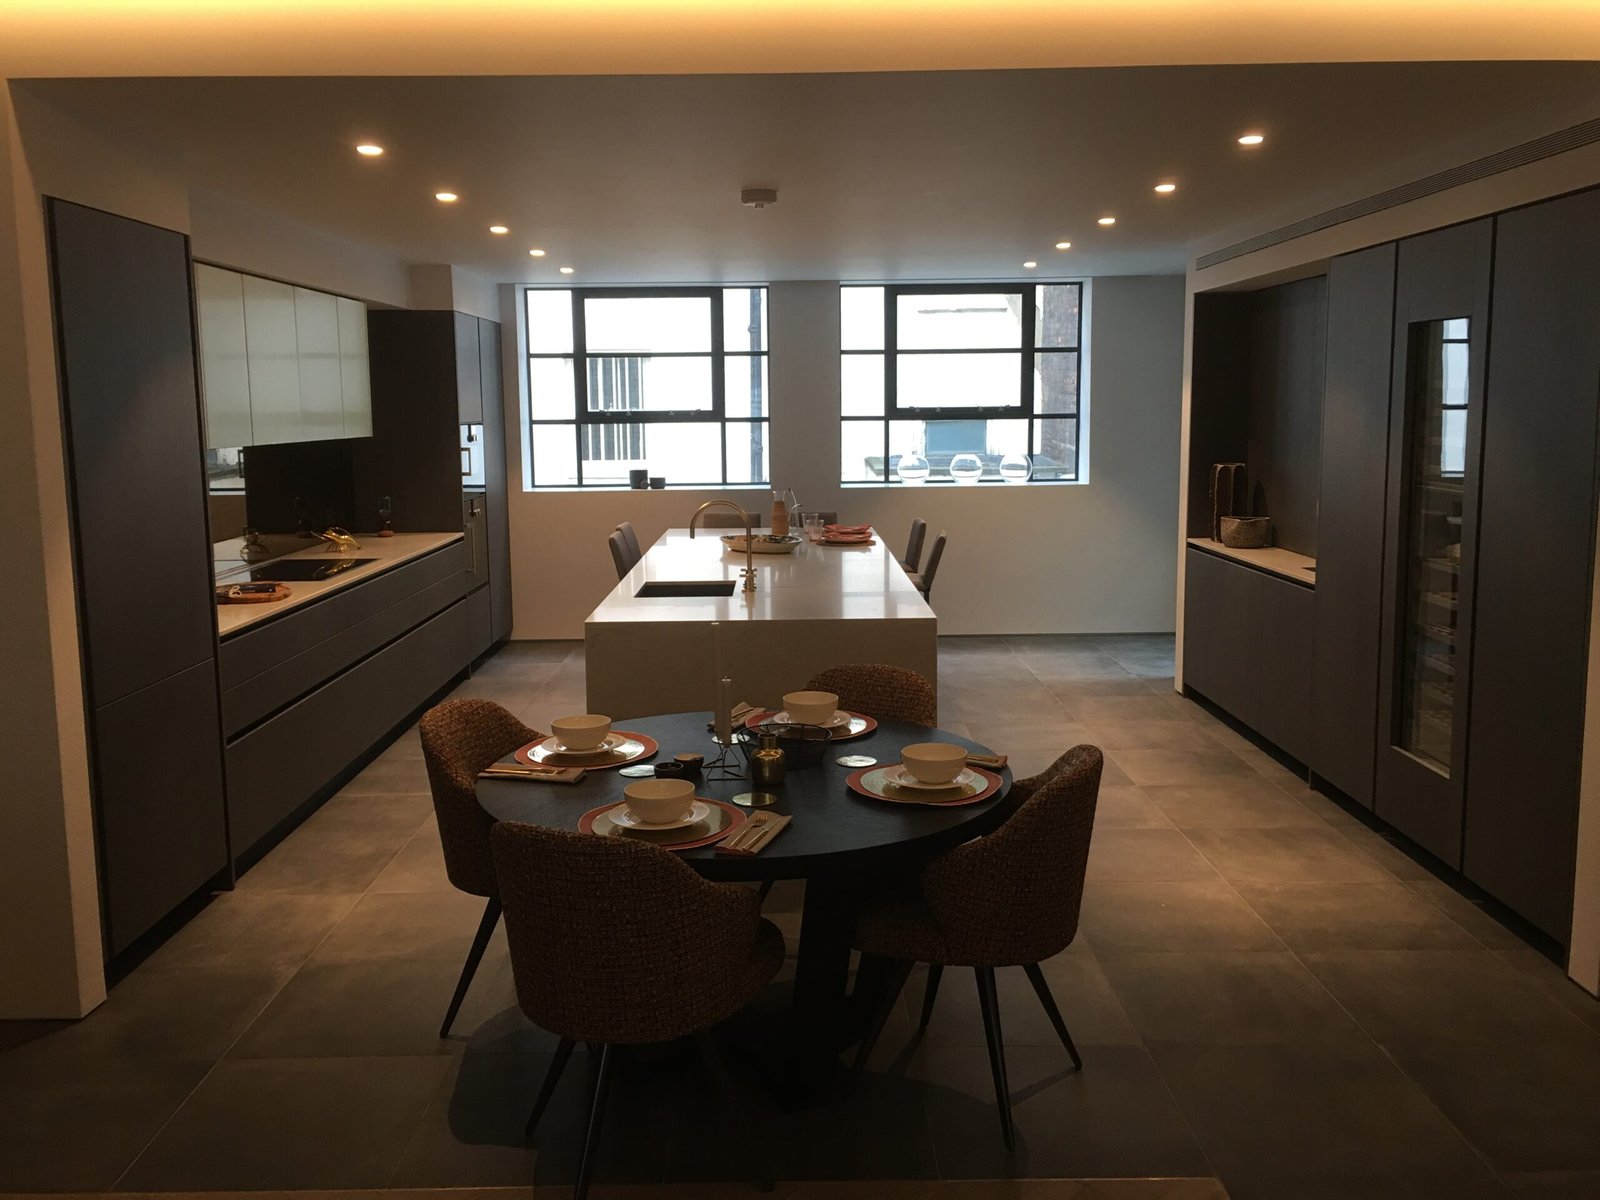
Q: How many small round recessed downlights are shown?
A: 10